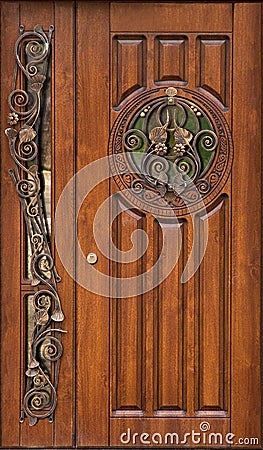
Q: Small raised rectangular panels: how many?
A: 3